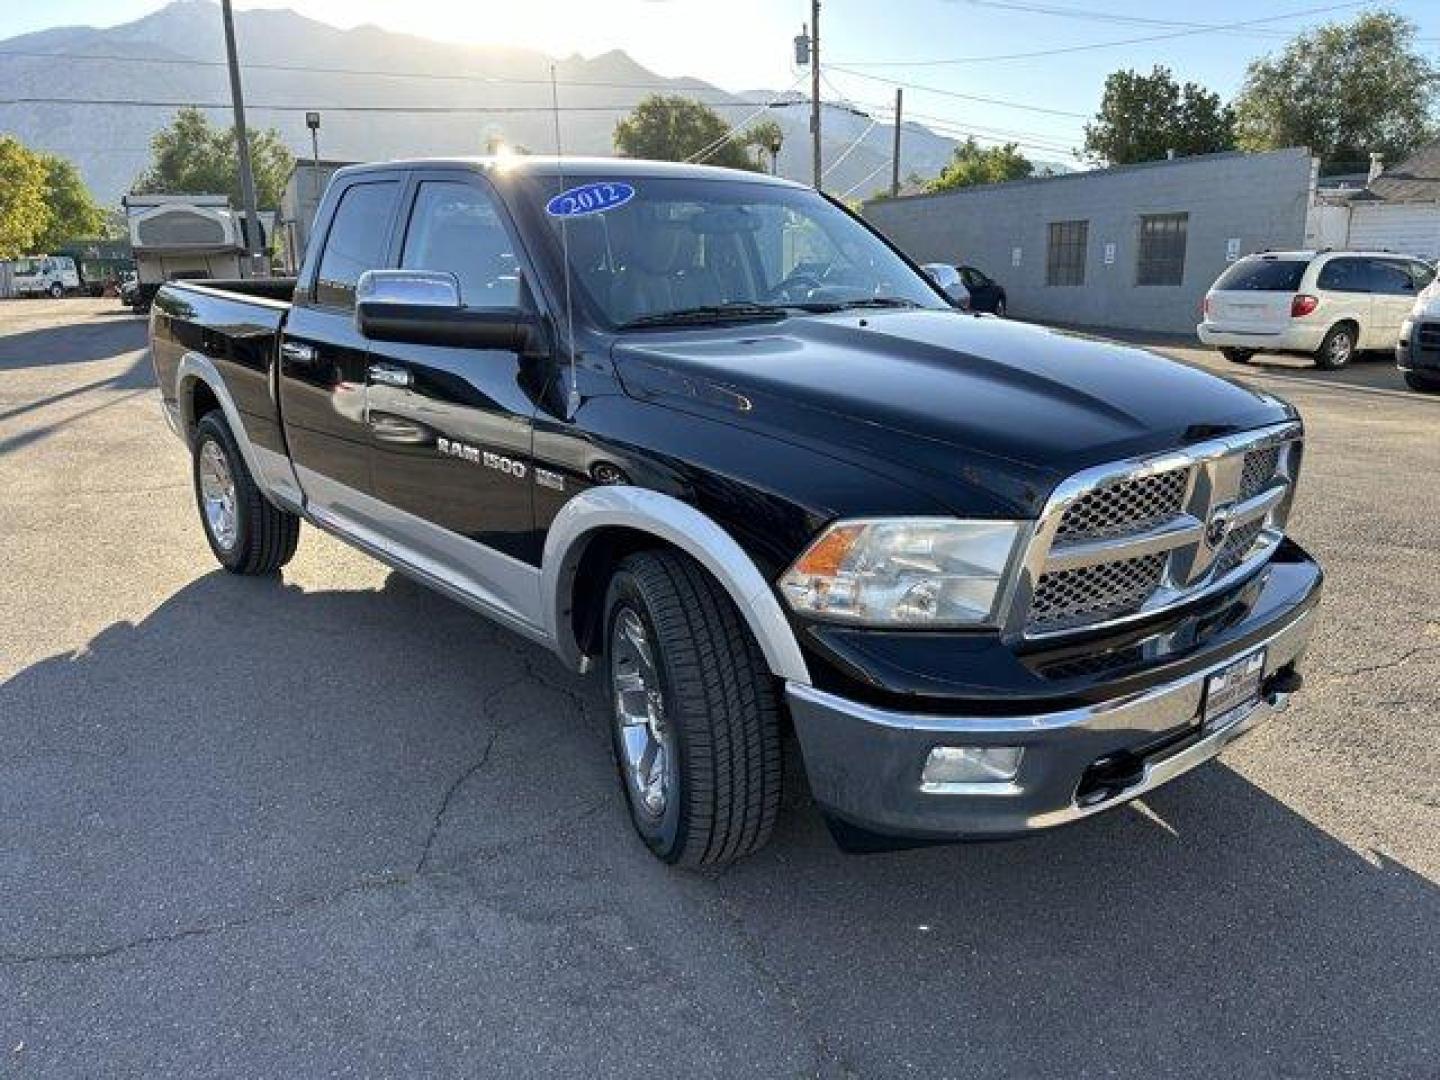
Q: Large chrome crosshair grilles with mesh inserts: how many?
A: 1